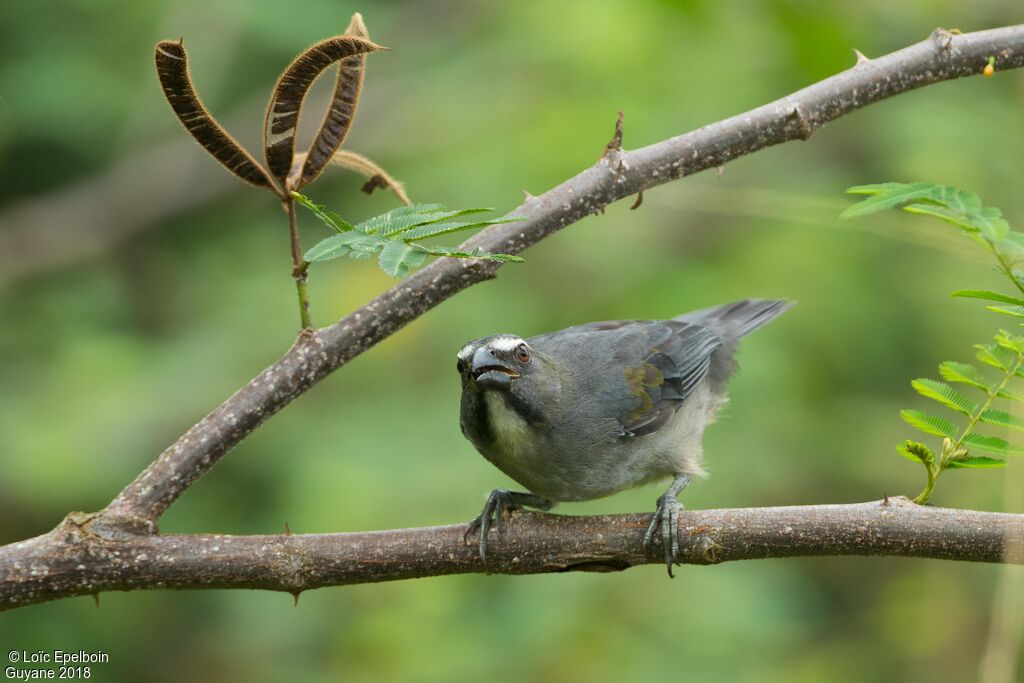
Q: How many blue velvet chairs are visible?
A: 0